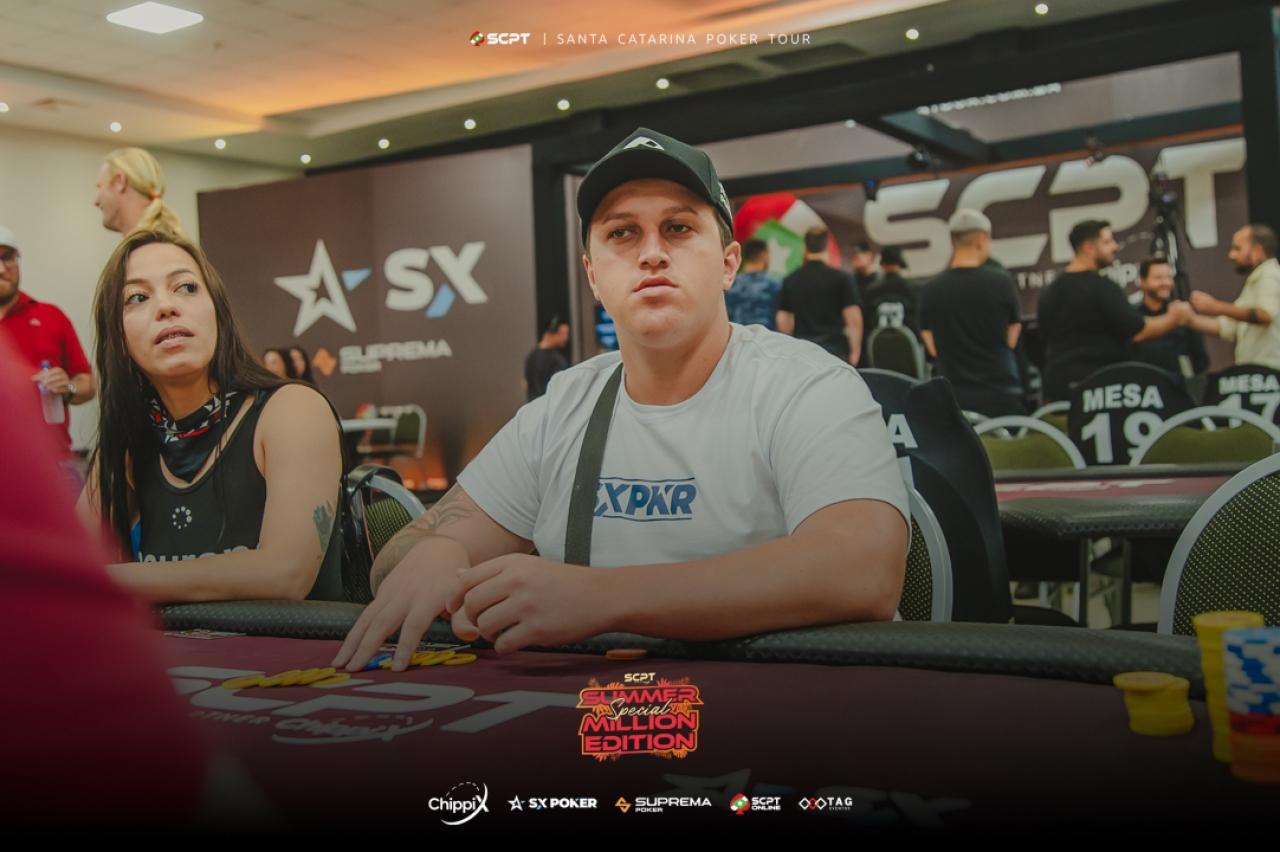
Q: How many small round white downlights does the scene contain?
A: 10